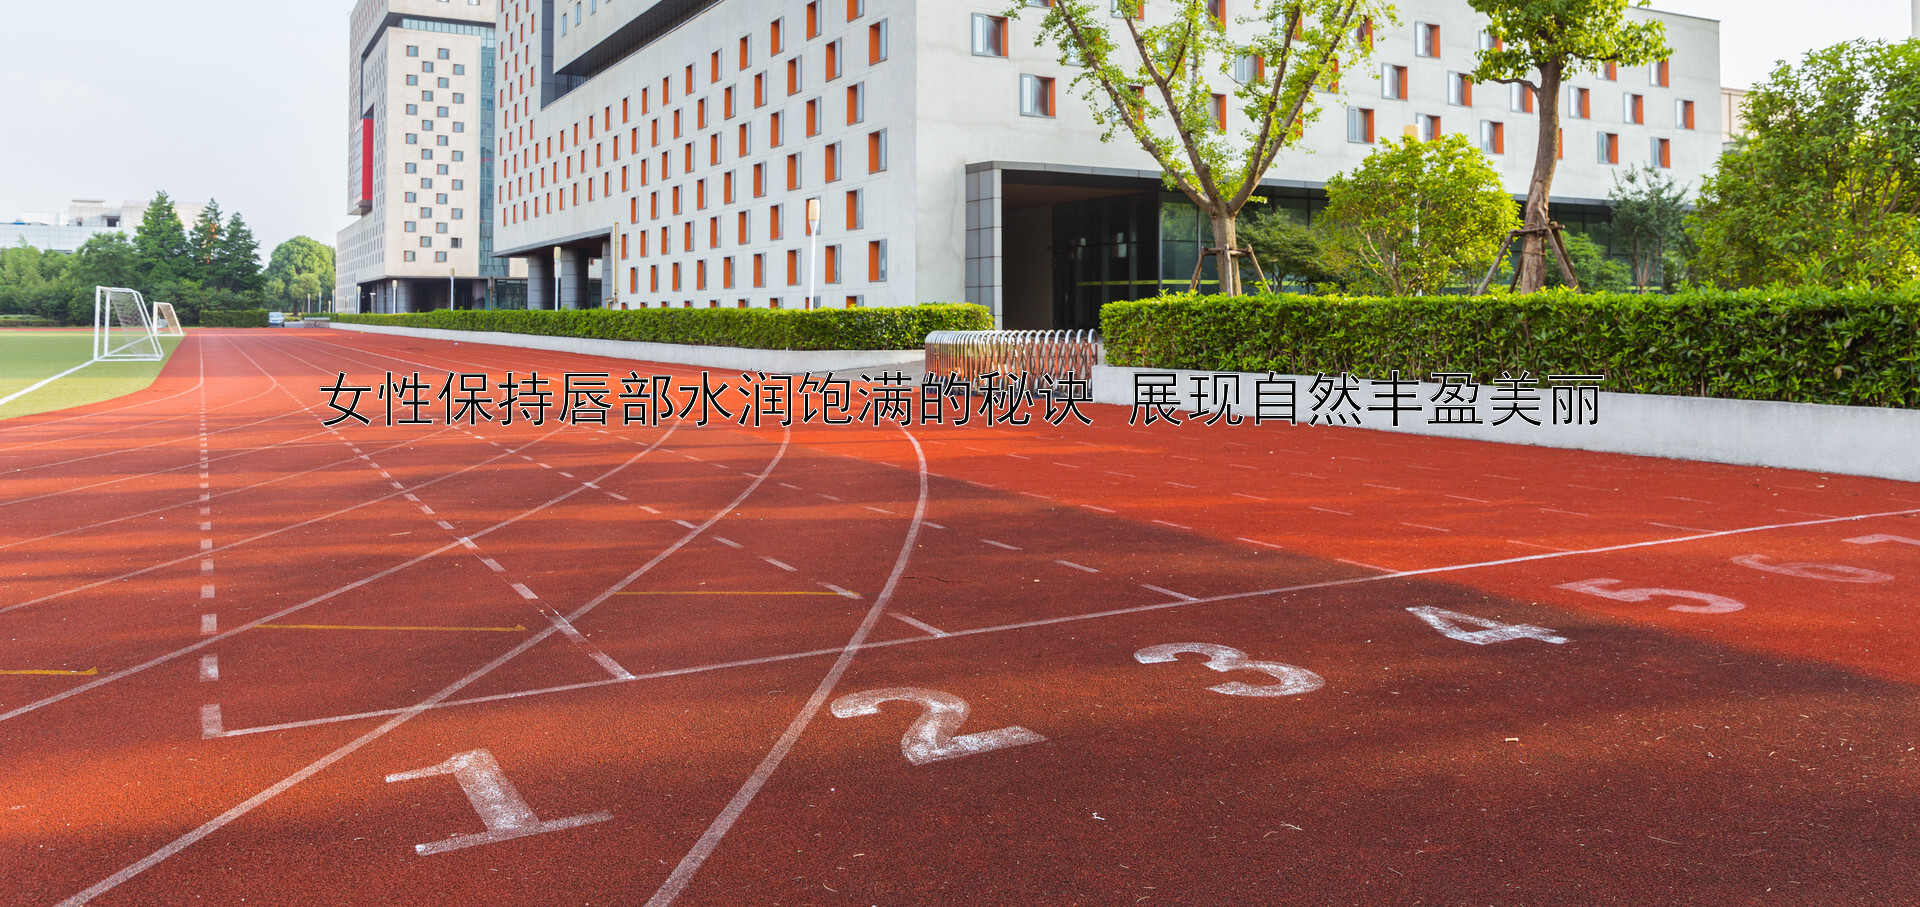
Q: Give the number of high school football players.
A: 0